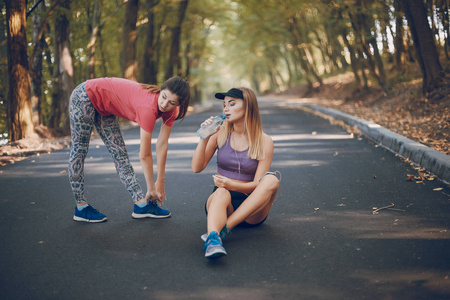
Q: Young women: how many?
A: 2